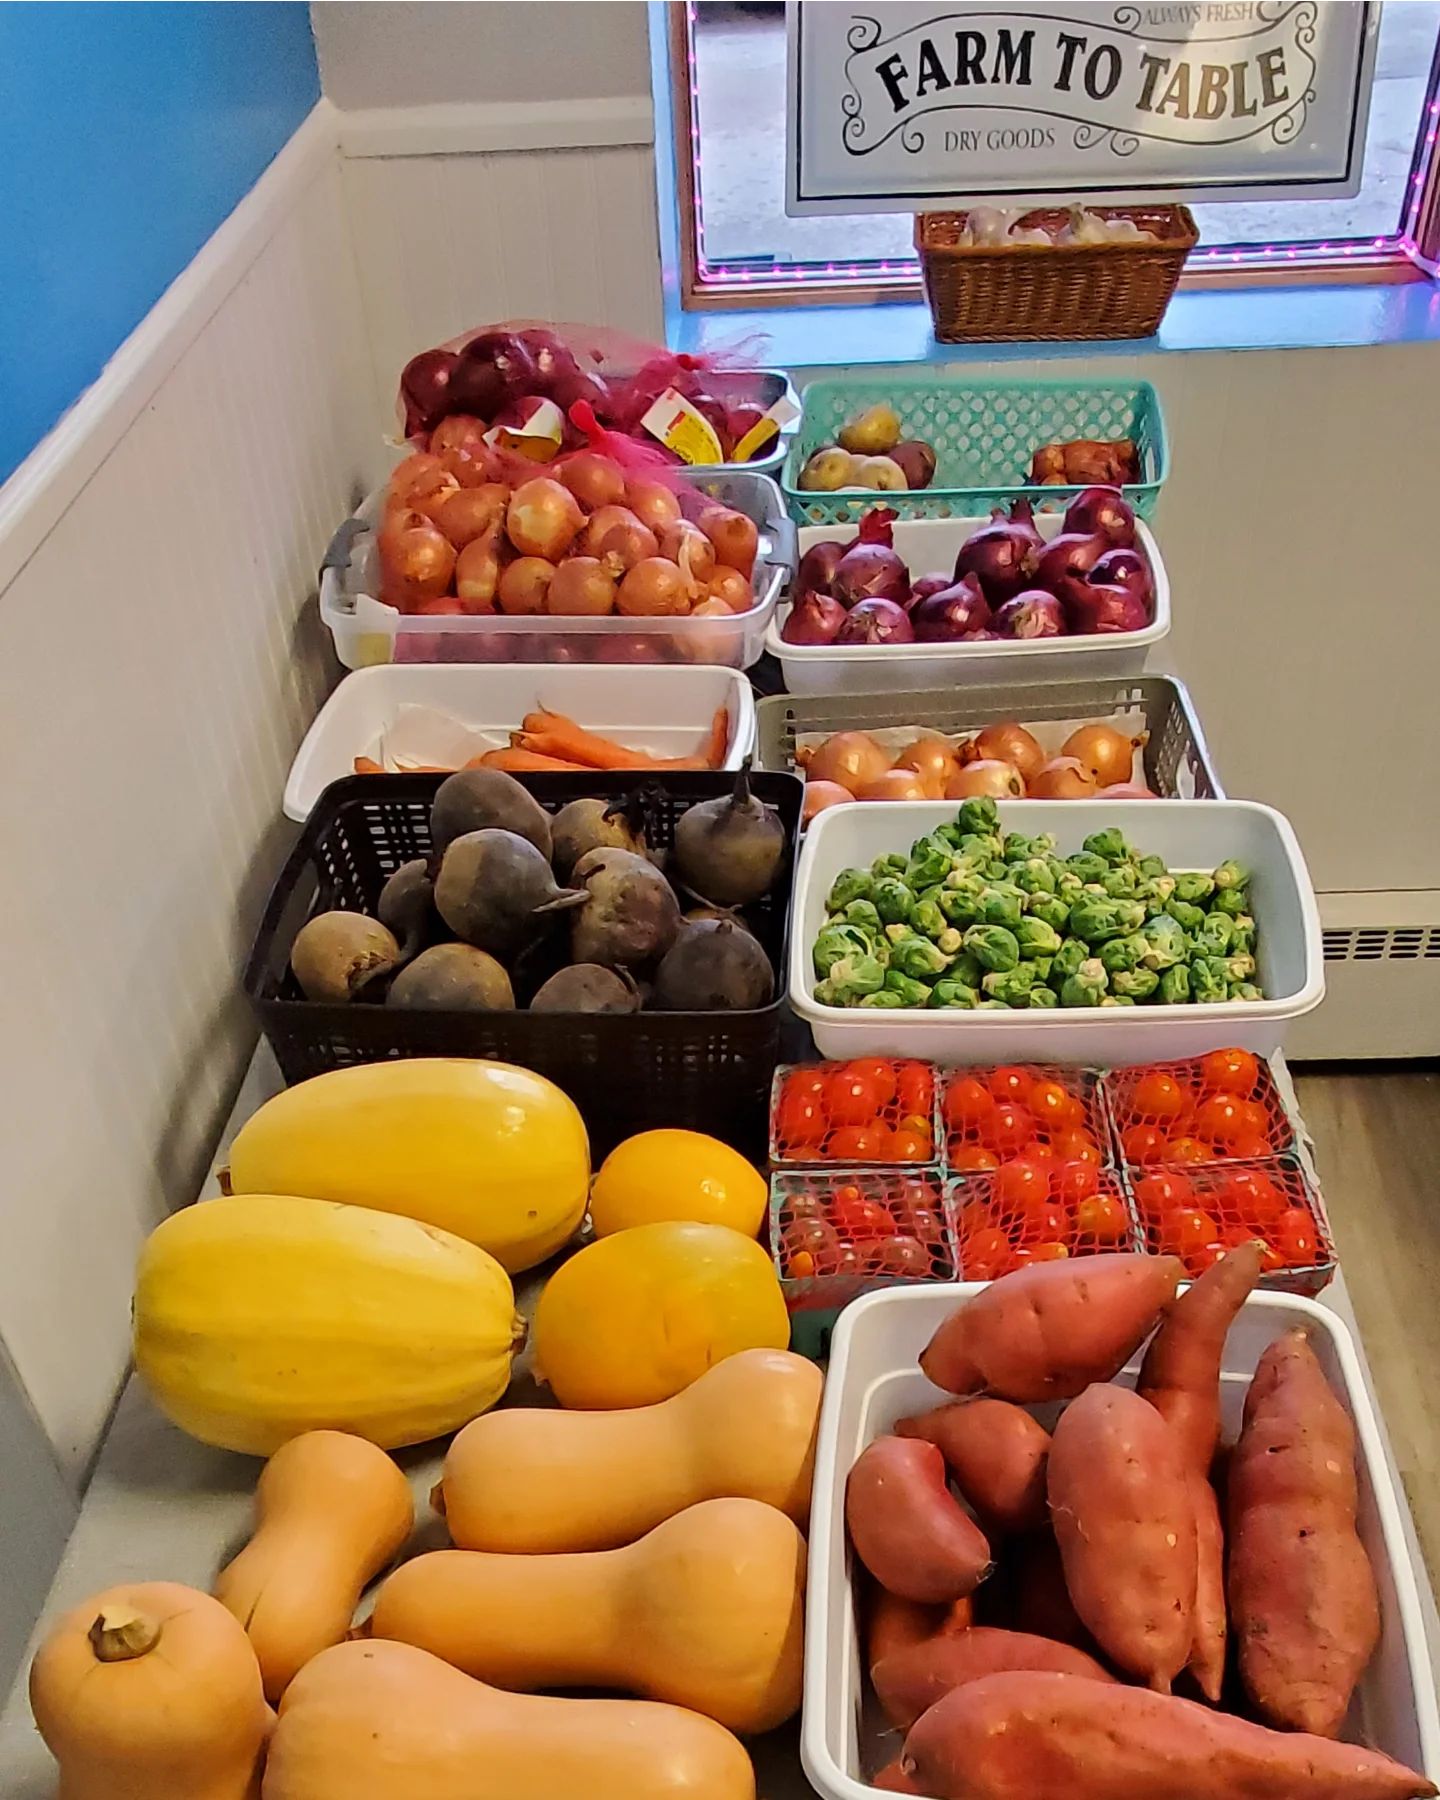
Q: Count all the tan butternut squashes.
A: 5